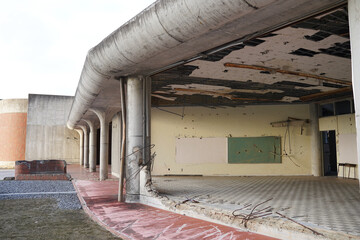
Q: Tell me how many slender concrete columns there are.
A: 4